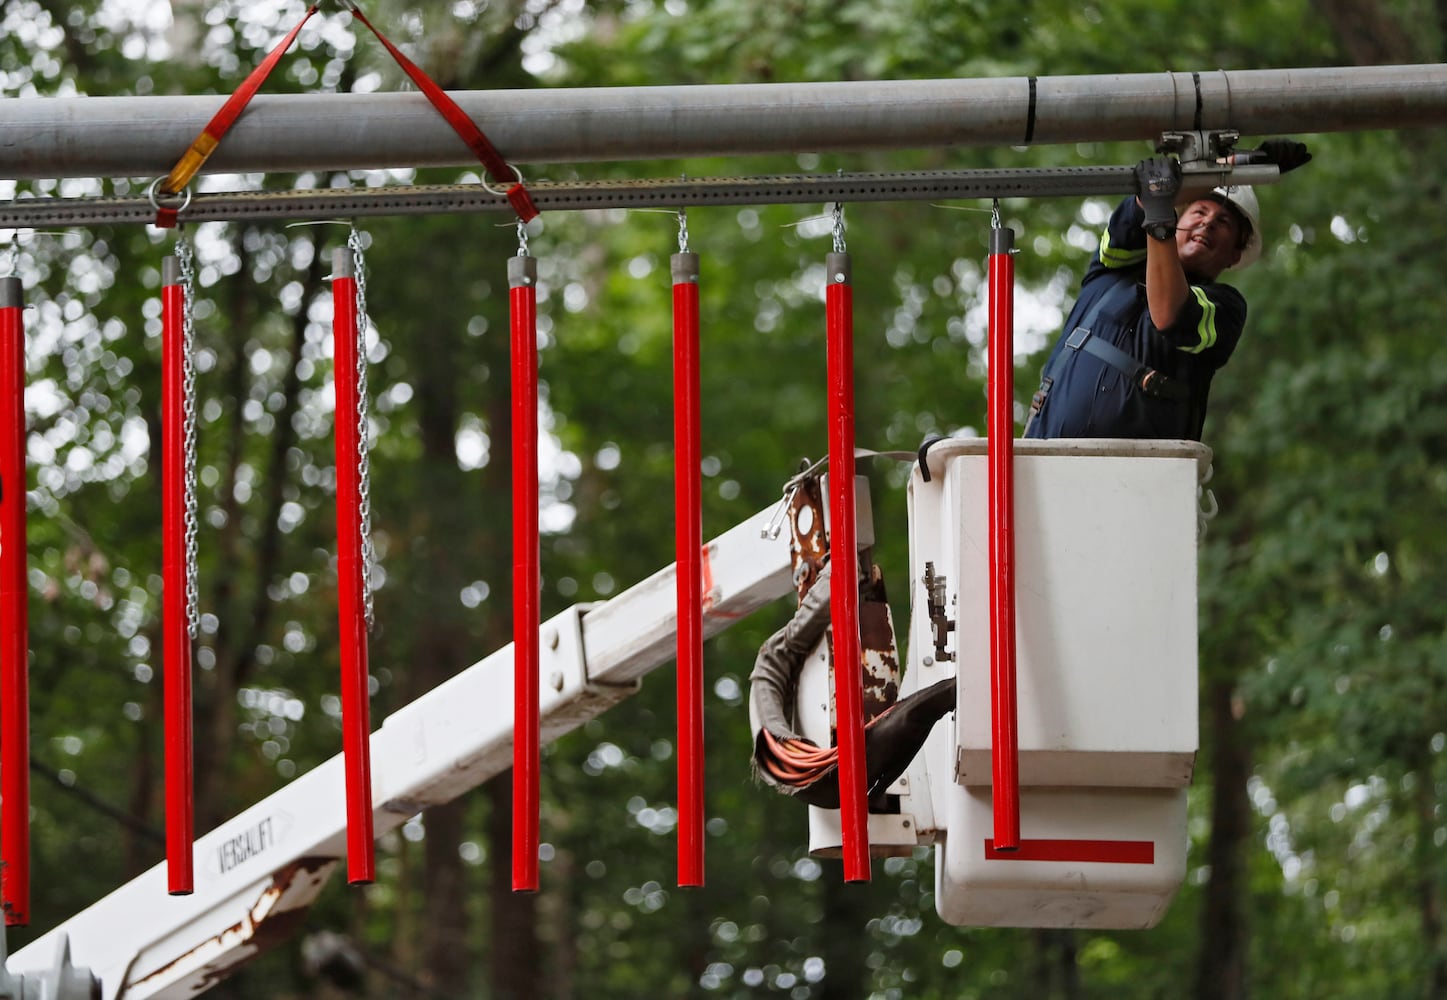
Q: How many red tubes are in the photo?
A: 7